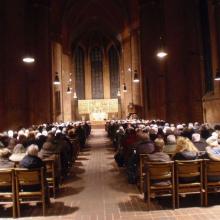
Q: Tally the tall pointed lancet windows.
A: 3